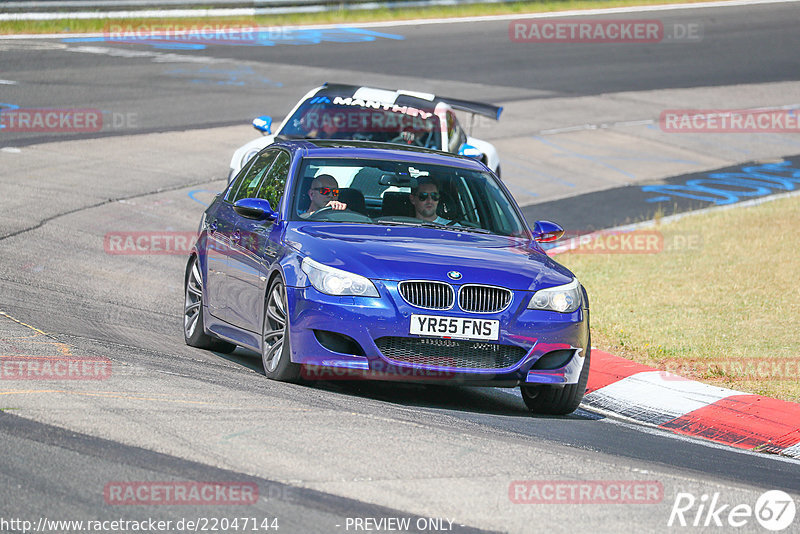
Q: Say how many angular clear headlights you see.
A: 2